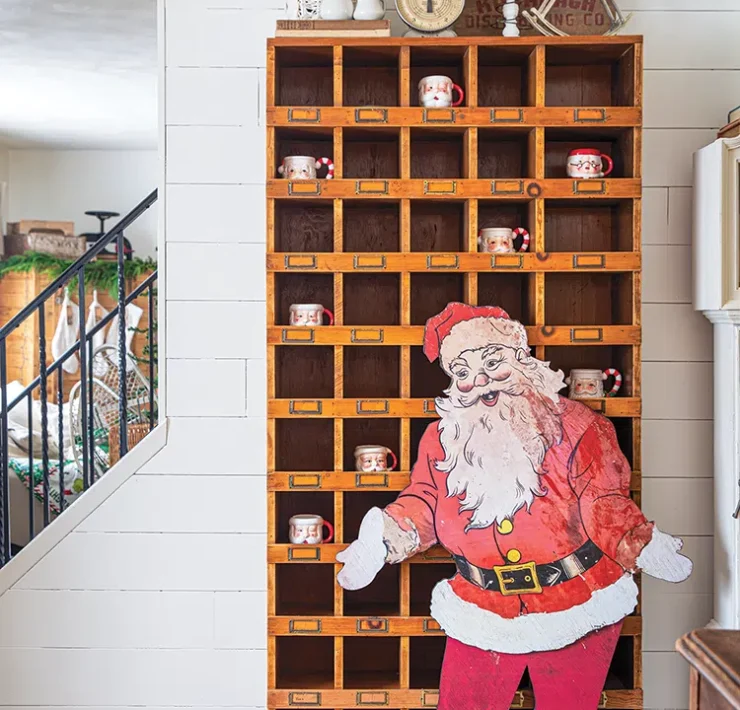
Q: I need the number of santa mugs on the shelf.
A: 8